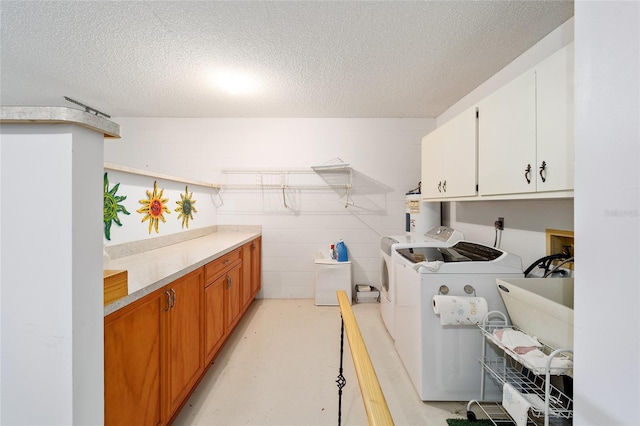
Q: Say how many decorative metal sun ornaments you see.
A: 3